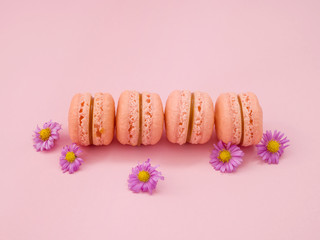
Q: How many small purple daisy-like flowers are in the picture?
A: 5